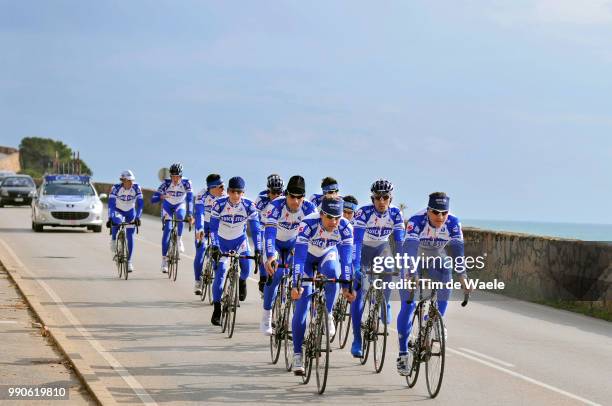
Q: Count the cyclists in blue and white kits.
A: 11